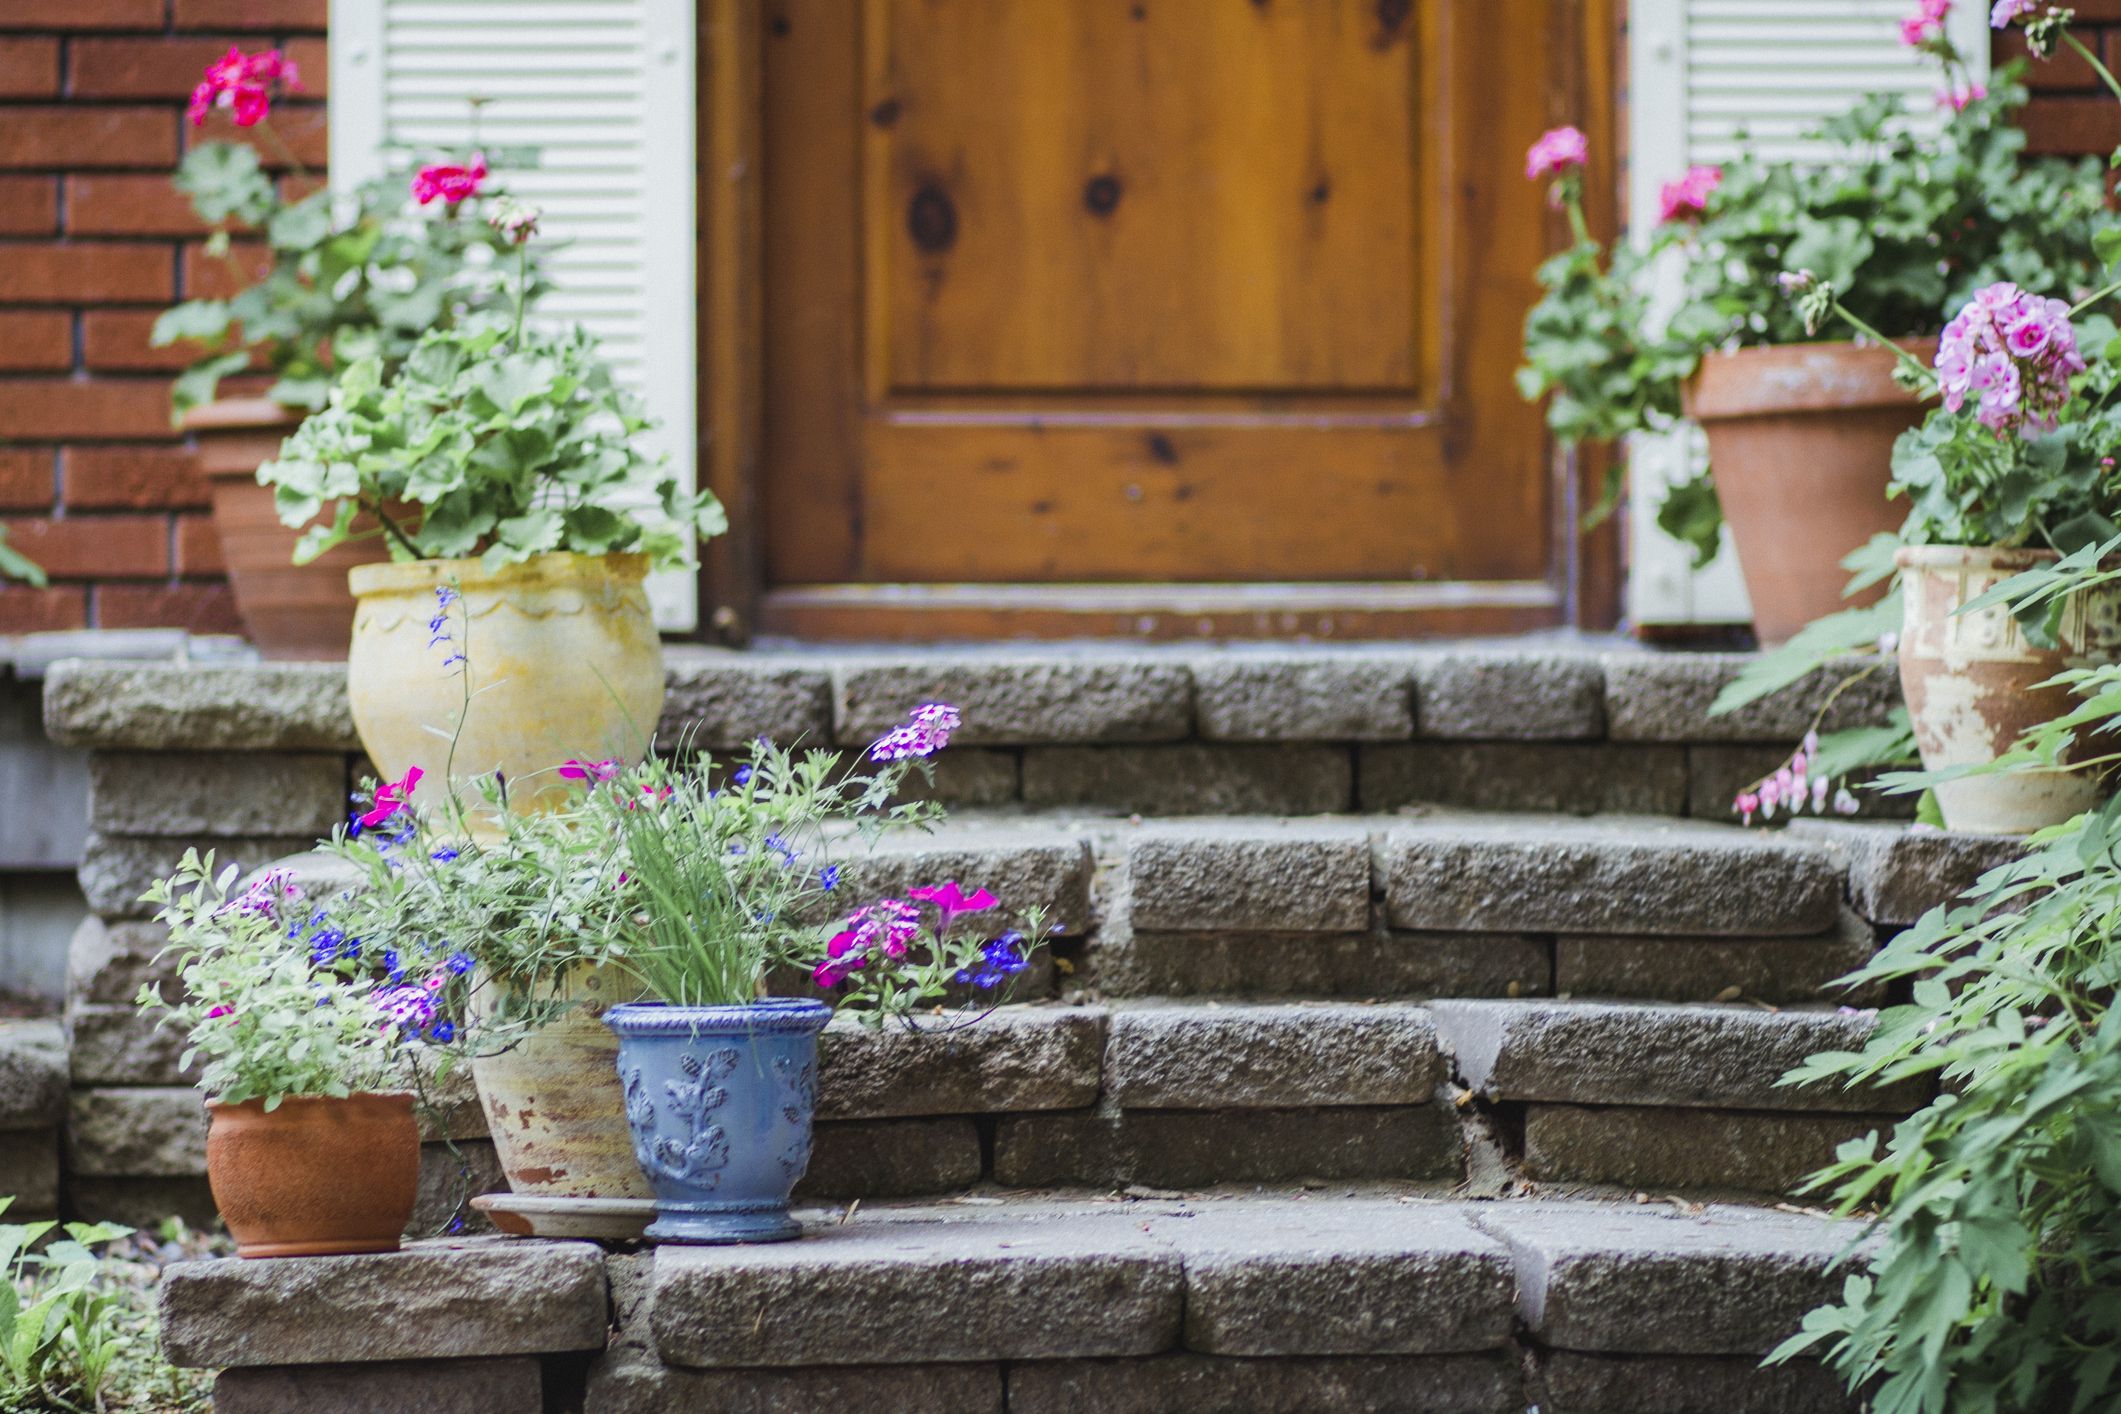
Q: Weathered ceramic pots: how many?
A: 2